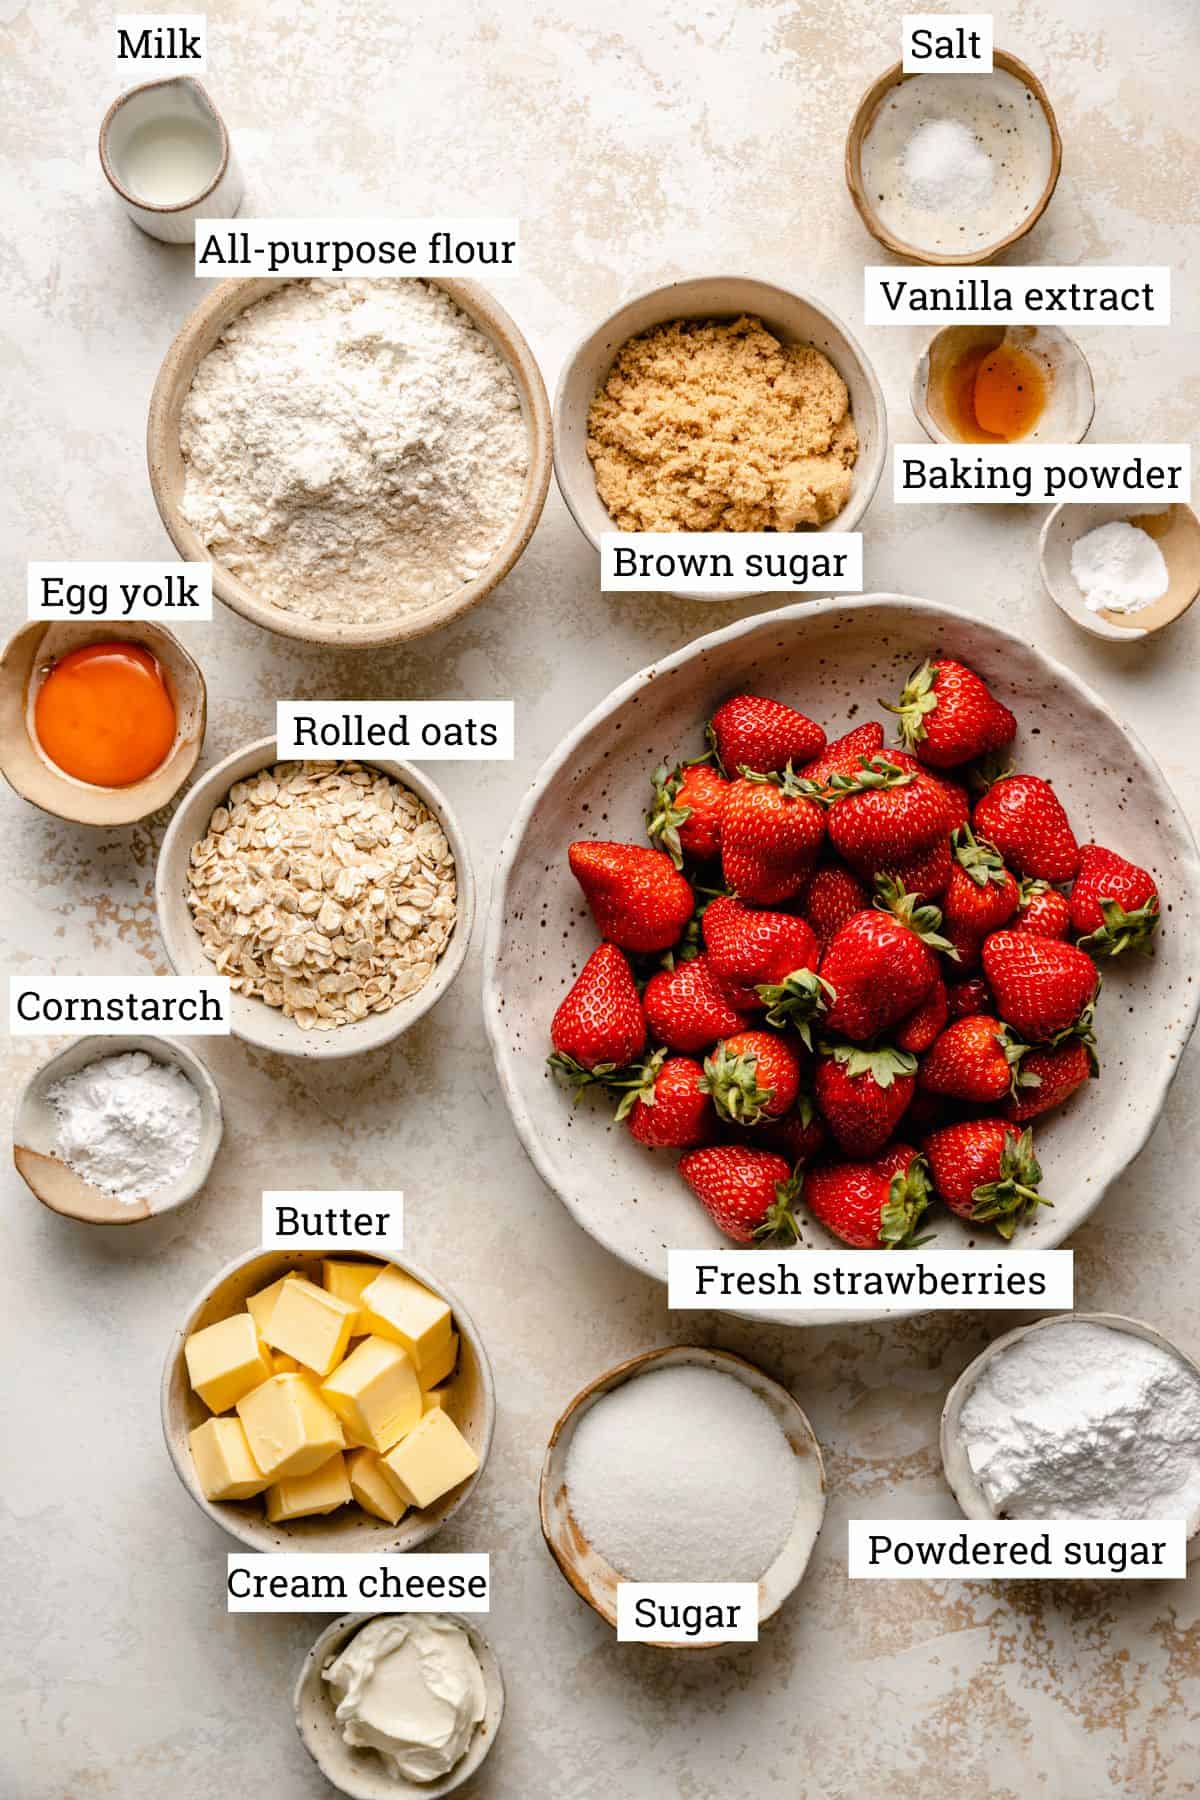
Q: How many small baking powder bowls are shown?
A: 1